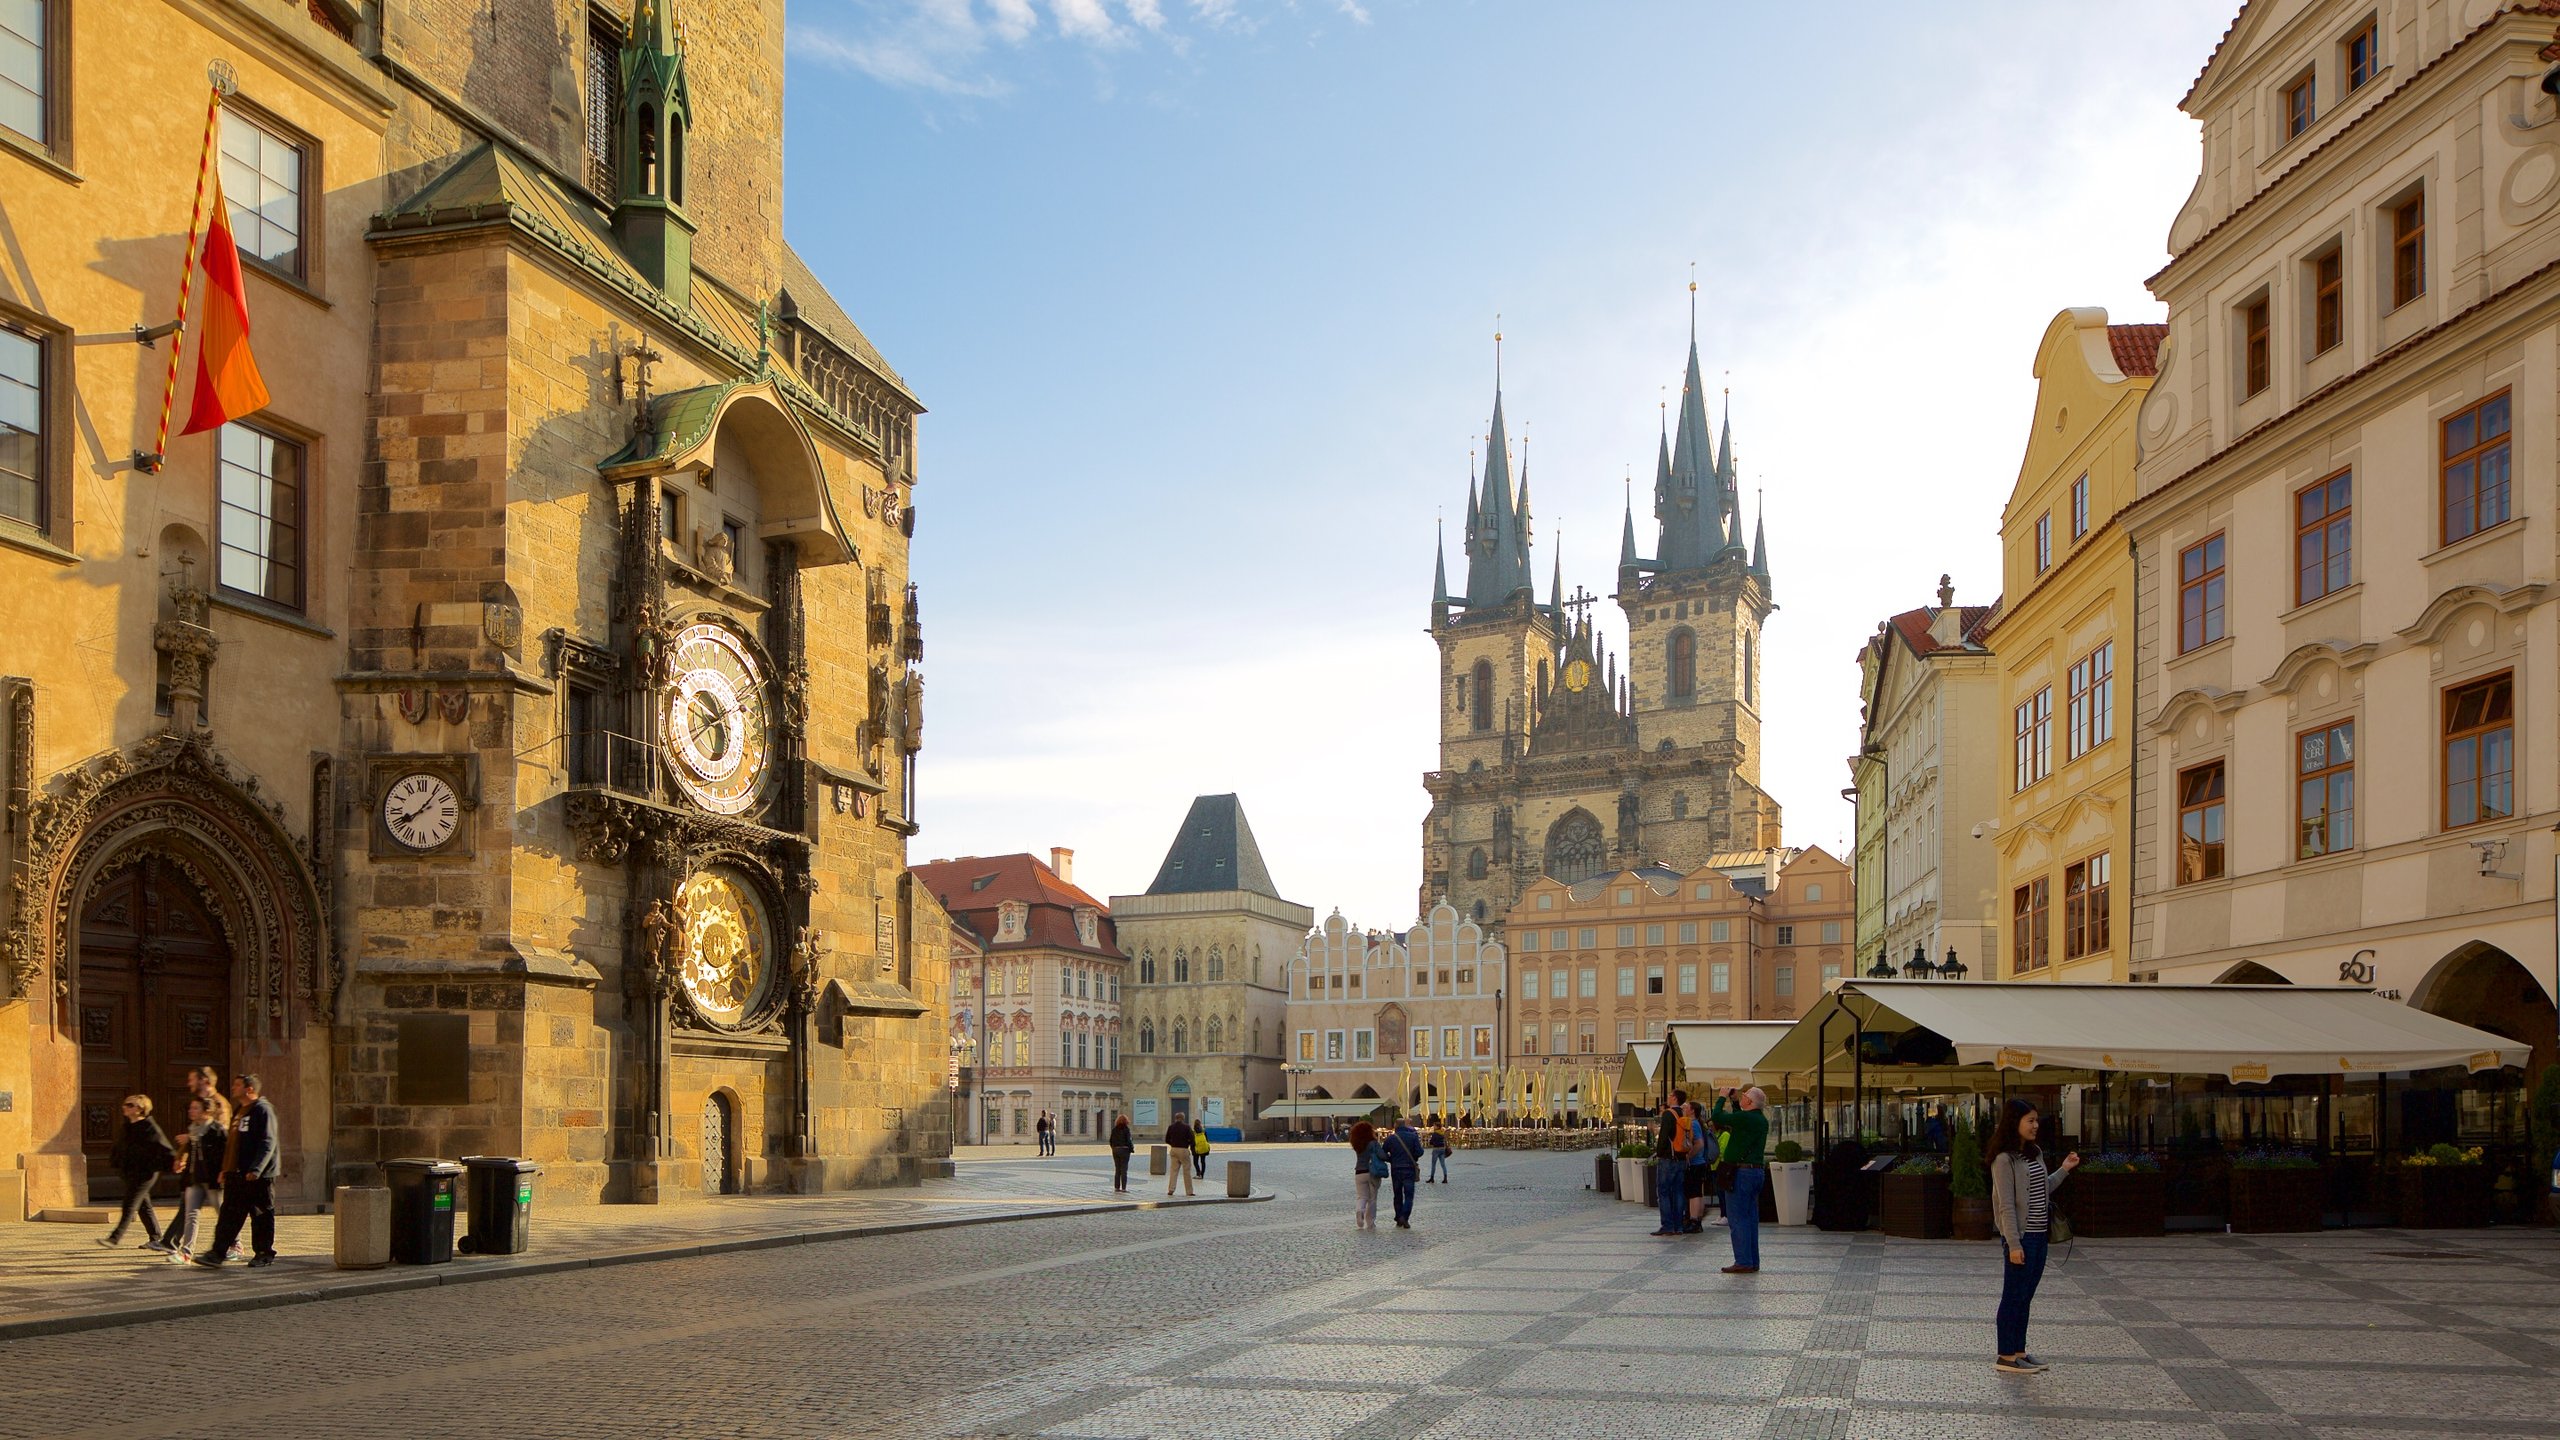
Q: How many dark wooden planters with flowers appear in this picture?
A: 4